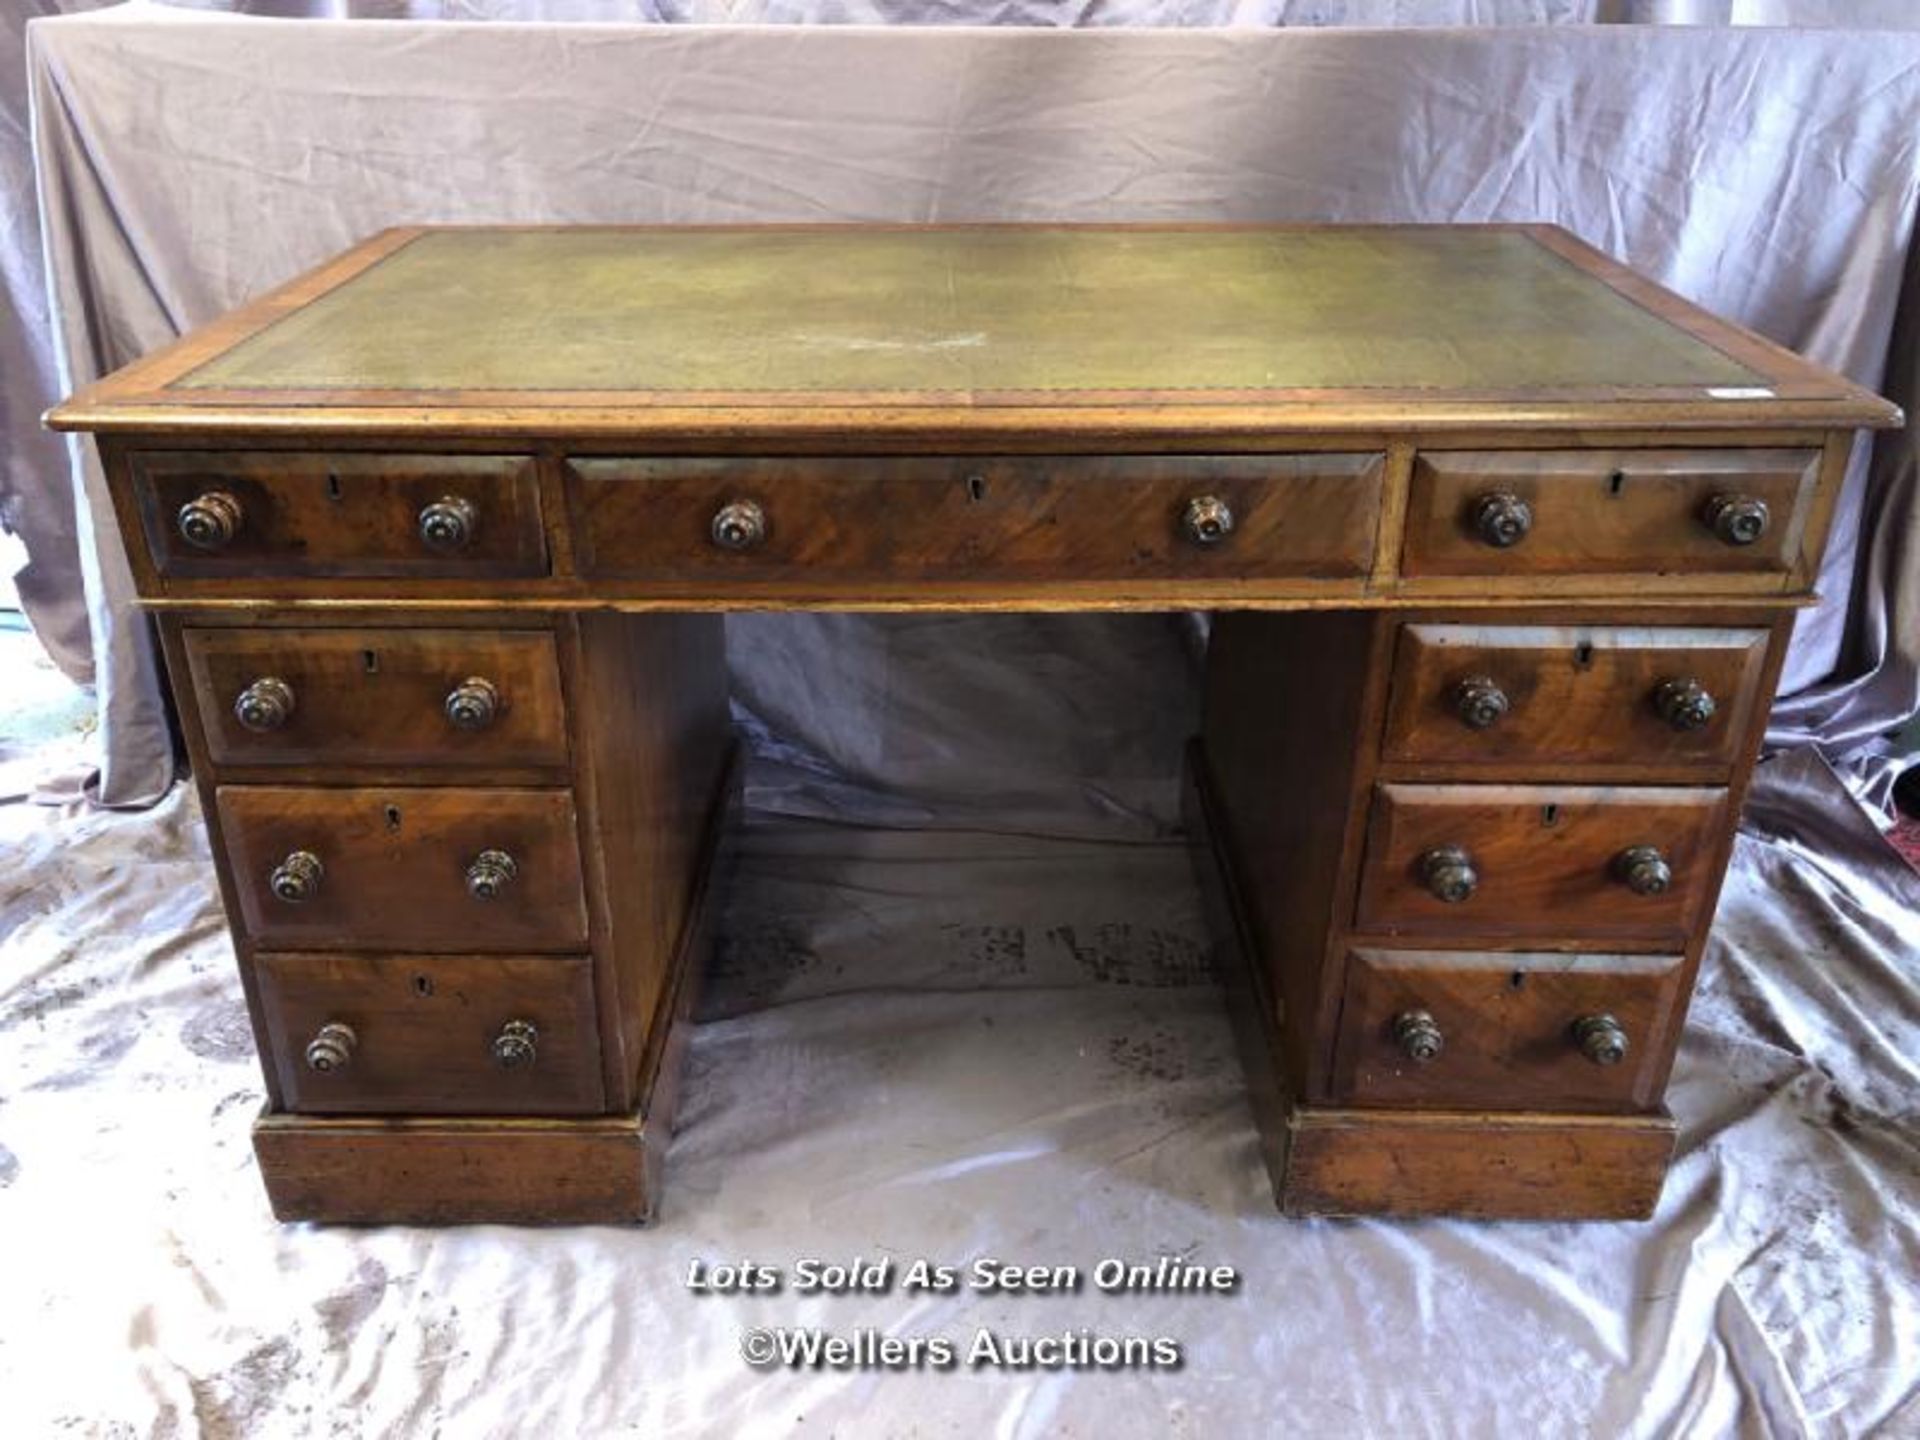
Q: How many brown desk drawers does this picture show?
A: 9